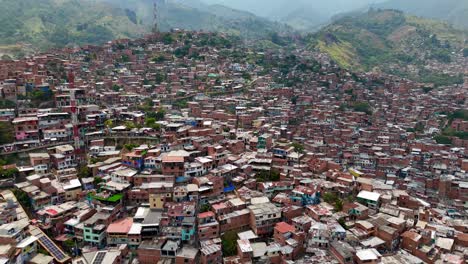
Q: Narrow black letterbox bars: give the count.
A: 0